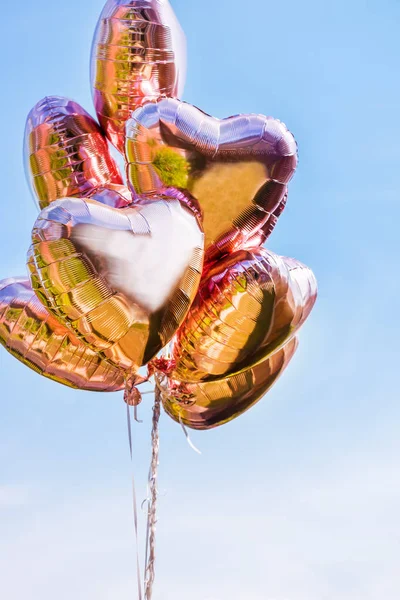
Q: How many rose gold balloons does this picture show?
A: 7